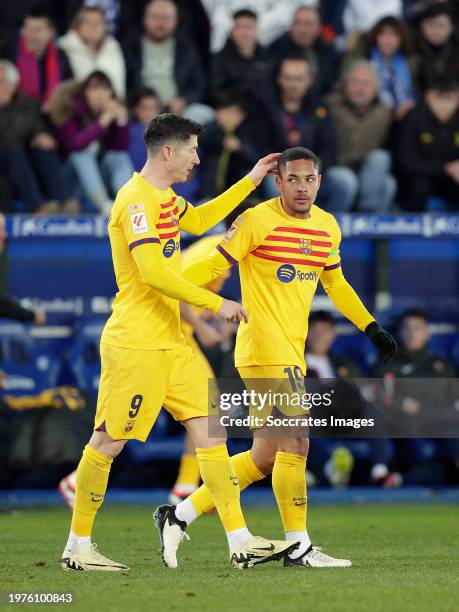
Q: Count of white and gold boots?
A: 2